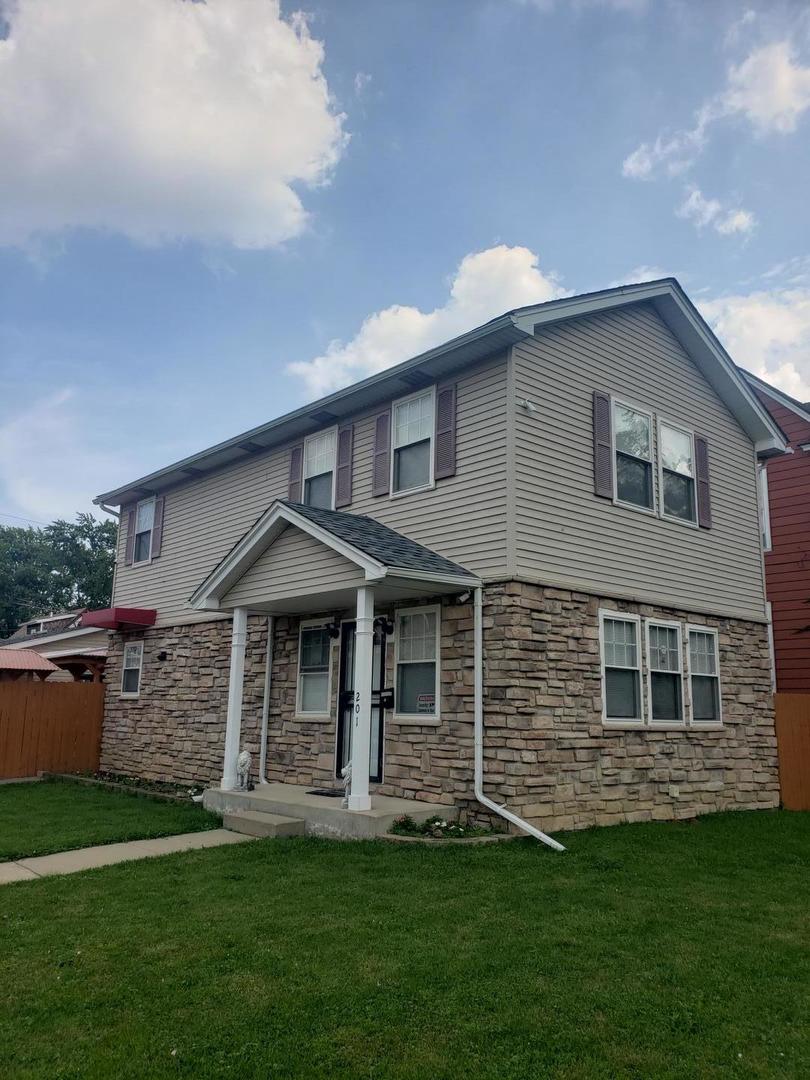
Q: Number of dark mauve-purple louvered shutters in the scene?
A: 8